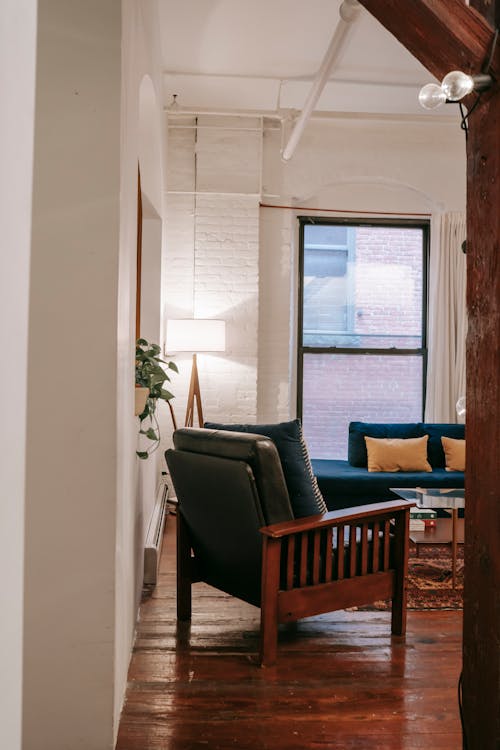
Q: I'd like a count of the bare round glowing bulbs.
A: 2